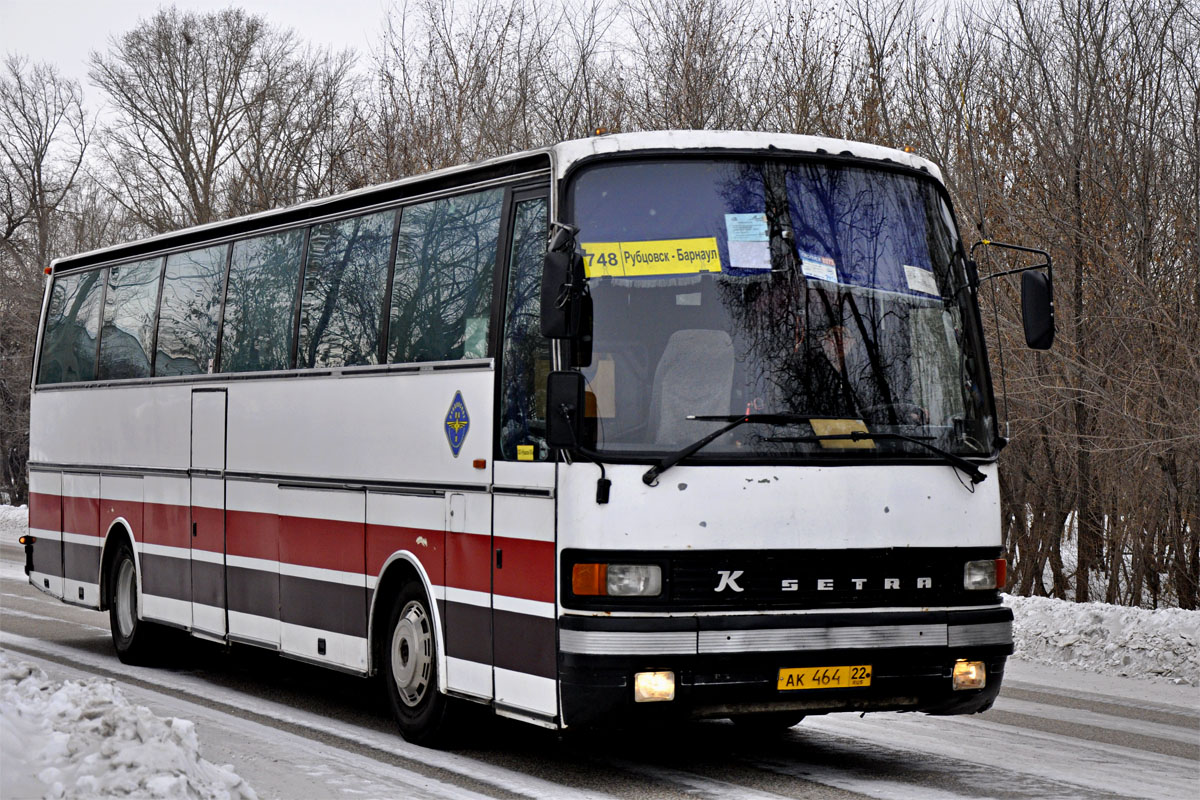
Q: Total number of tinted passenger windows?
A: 6